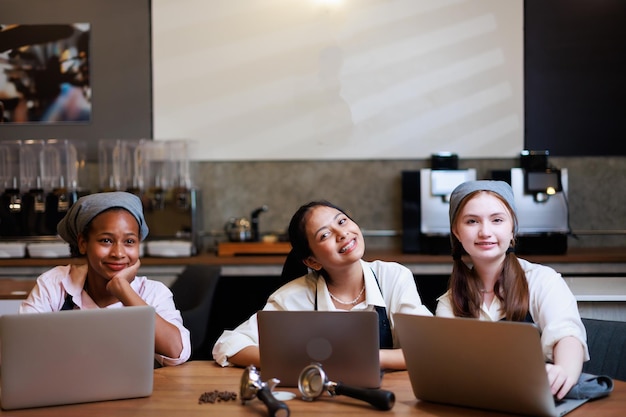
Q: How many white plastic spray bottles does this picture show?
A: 0